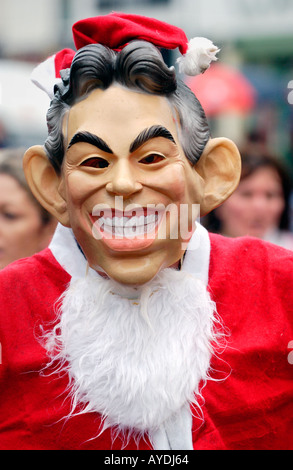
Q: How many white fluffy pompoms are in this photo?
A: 1